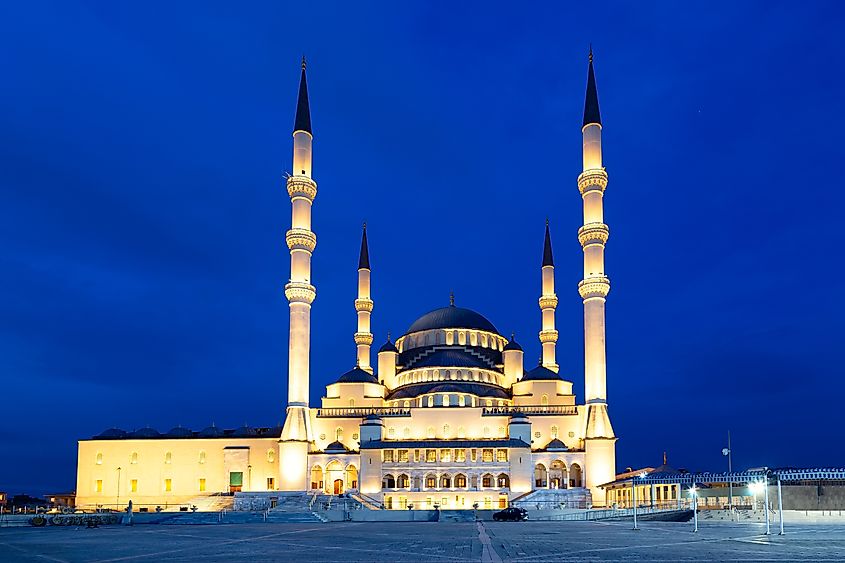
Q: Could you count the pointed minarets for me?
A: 4